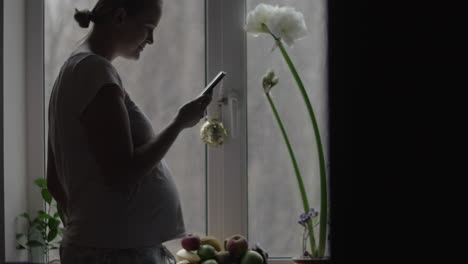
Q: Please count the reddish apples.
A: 2